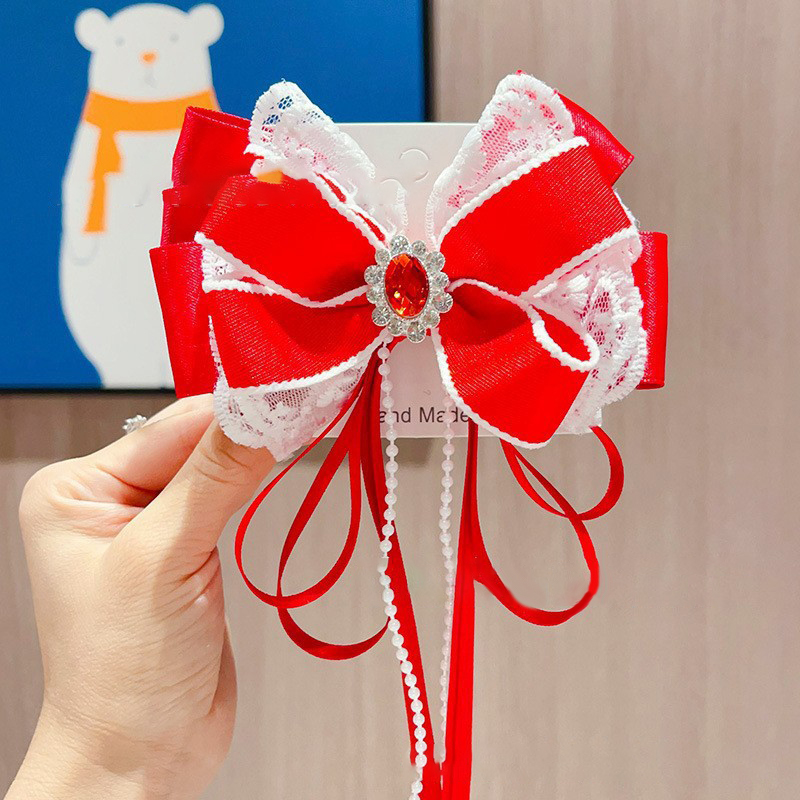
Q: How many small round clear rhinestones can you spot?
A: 12